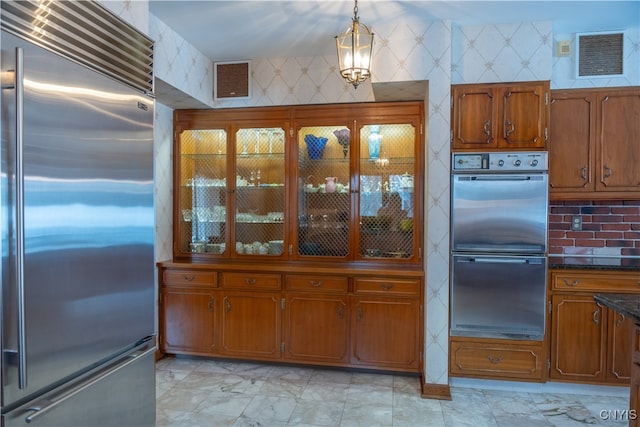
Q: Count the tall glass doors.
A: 4